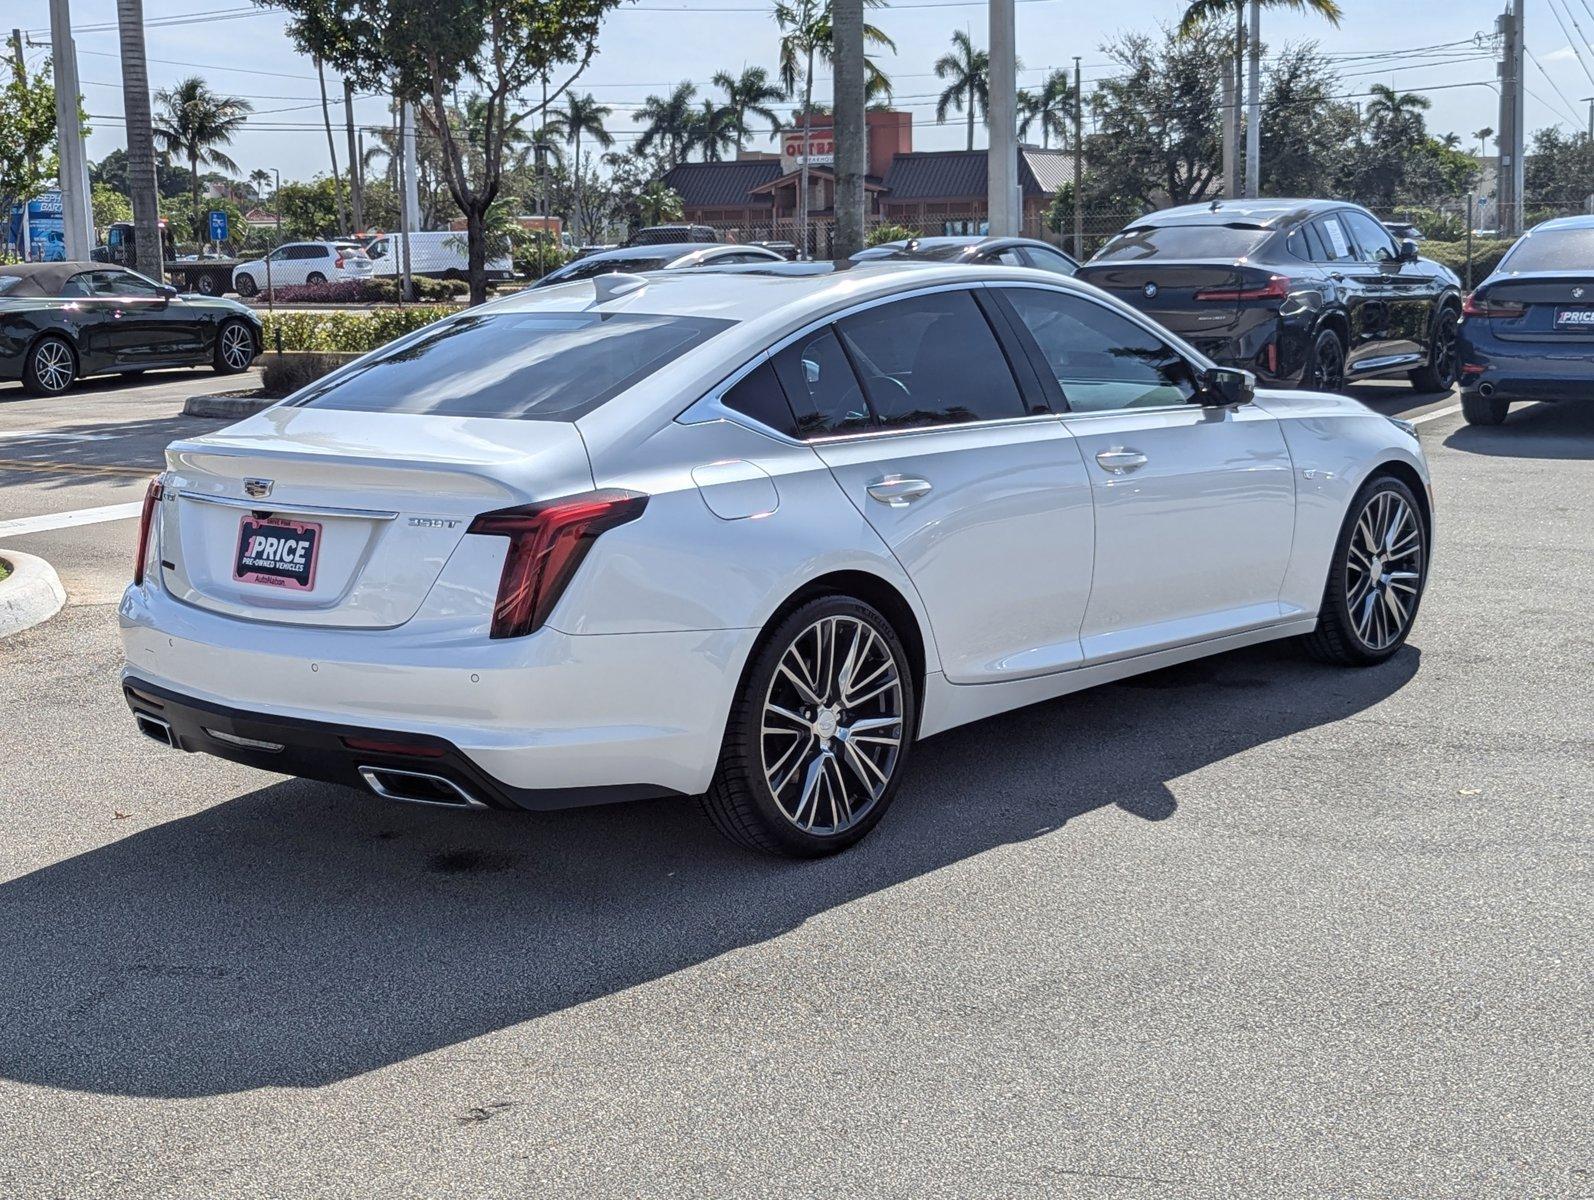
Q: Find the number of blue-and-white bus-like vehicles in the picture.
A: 1